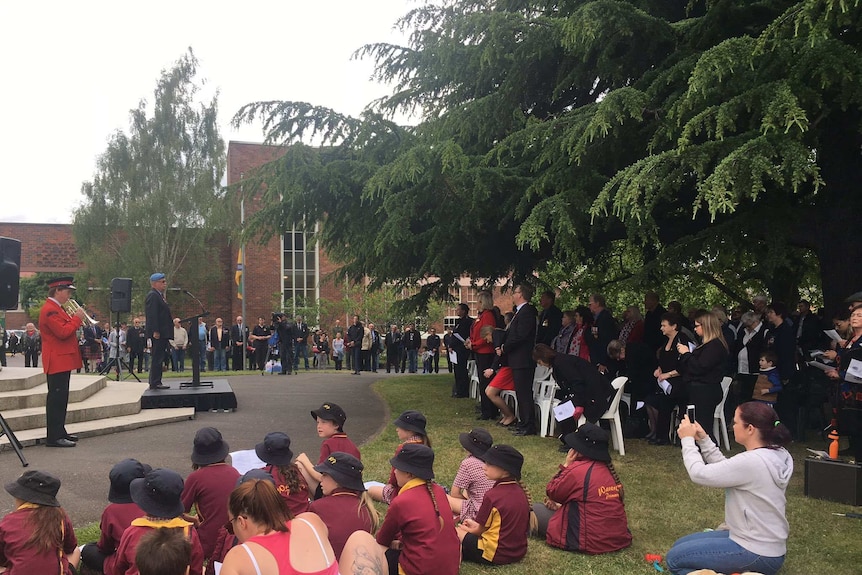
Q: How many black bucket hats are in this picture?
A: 13